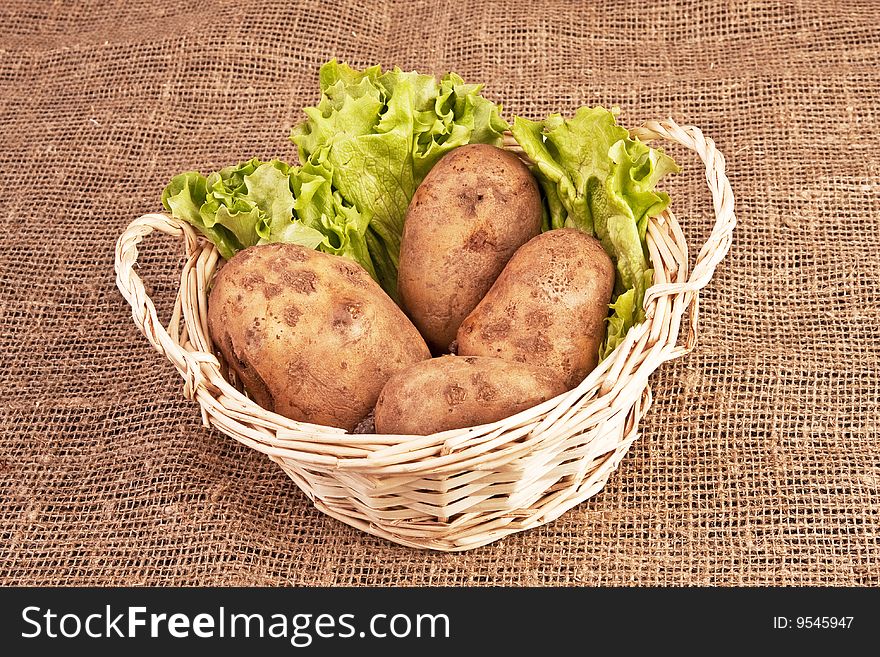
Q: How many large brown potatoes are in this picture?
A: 4